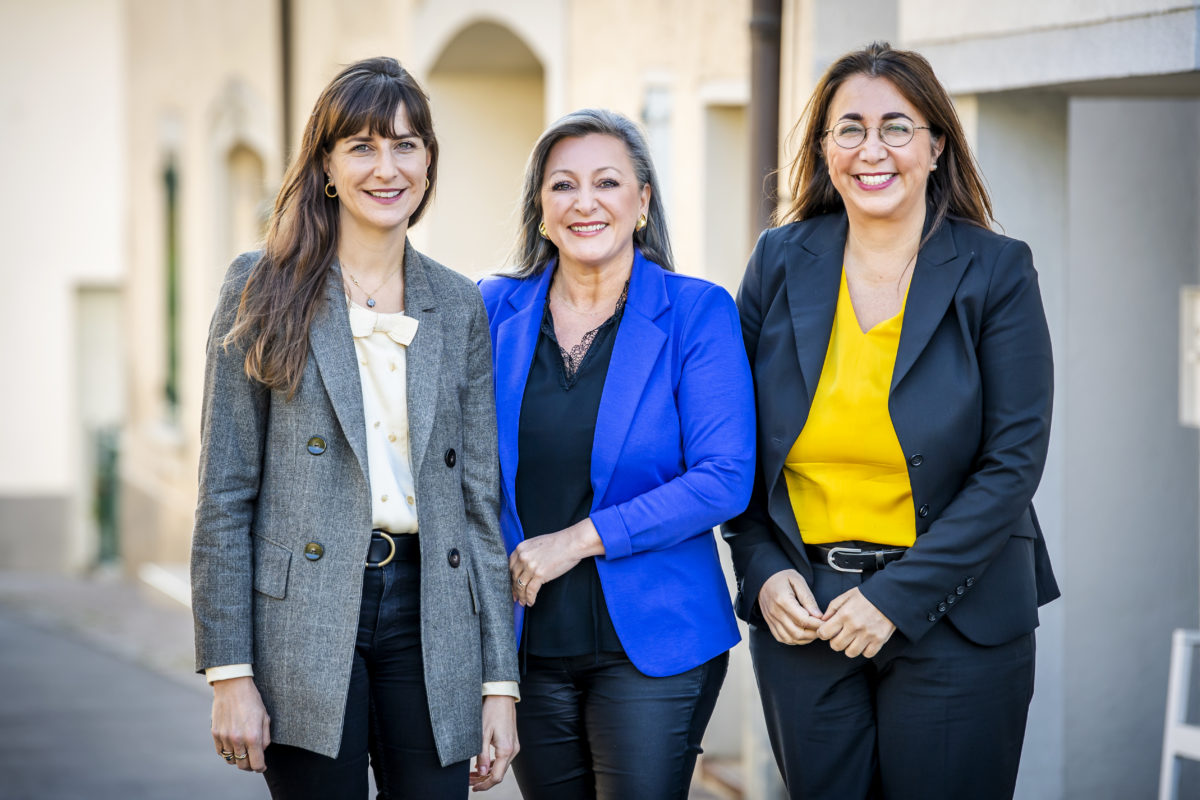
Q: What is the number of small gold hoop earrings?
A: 2